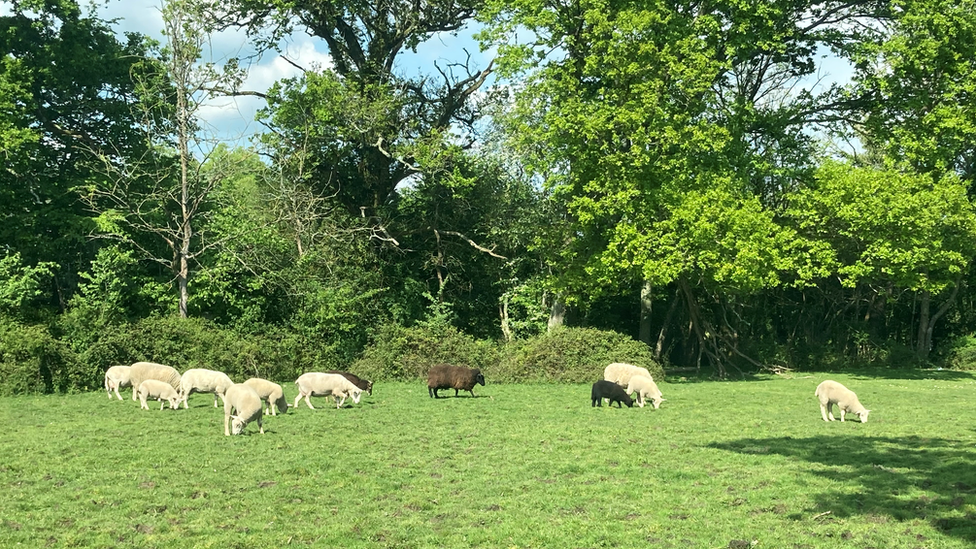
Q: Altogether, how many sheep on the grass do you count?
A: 13